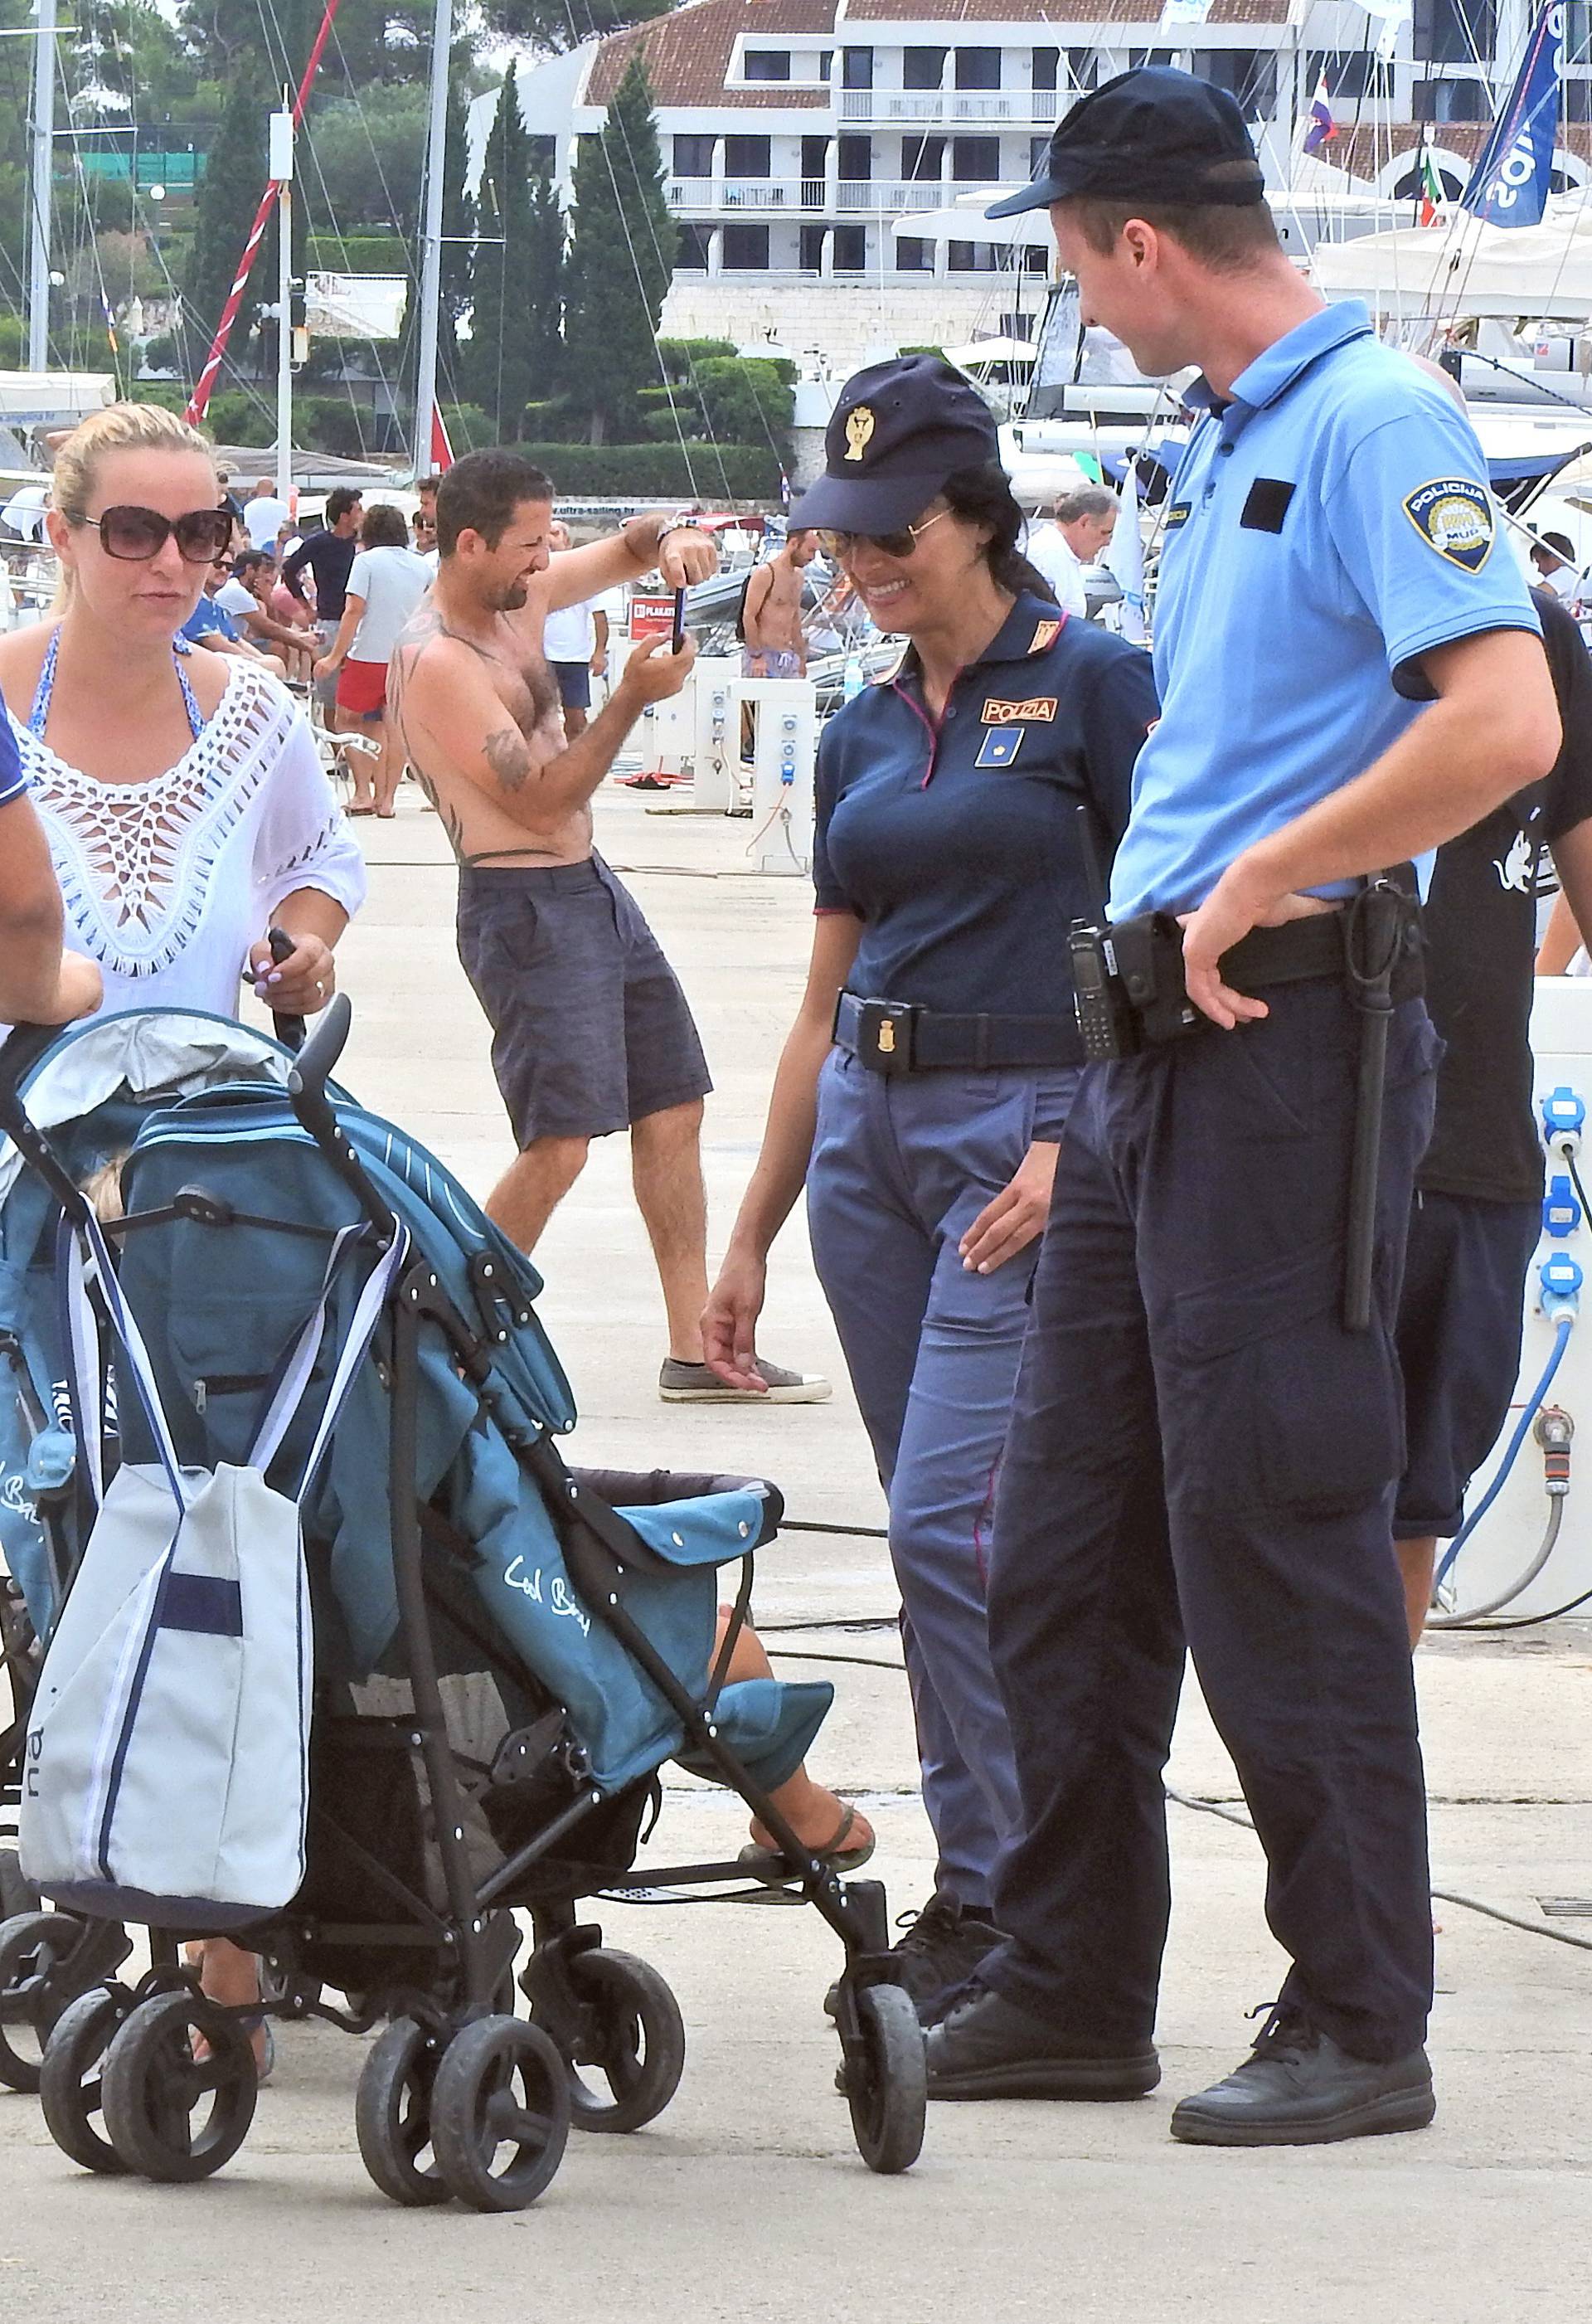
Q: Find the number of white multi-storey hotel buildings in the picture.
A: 1